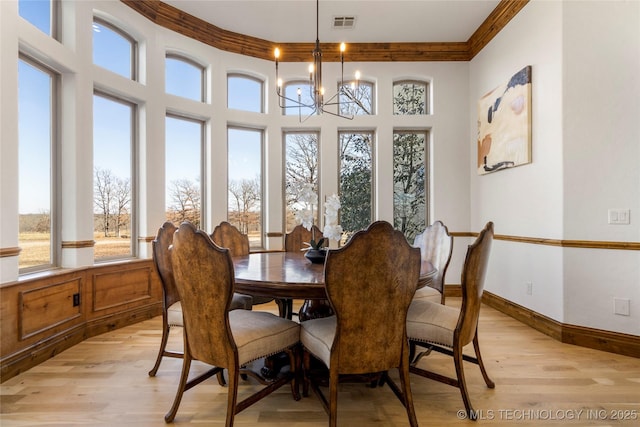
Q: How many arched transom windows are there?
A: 7